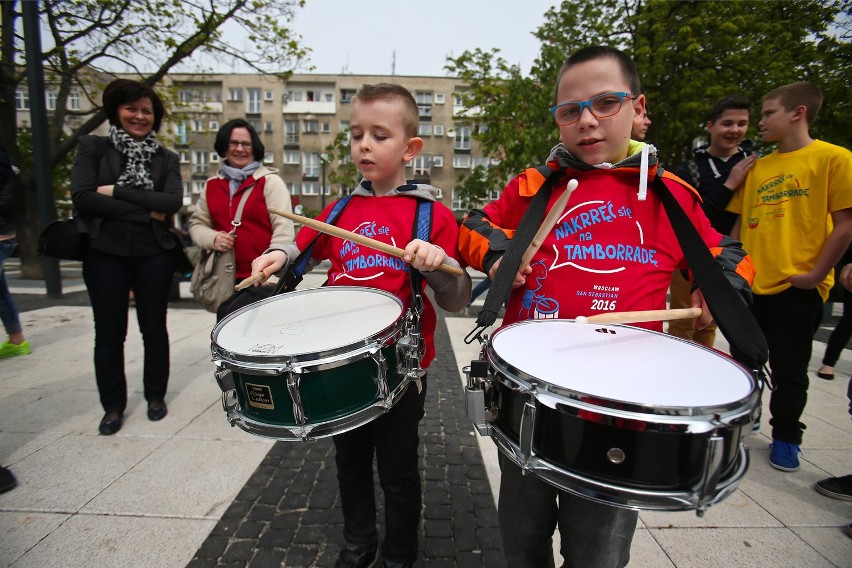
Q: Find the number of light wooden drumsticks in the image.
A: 4